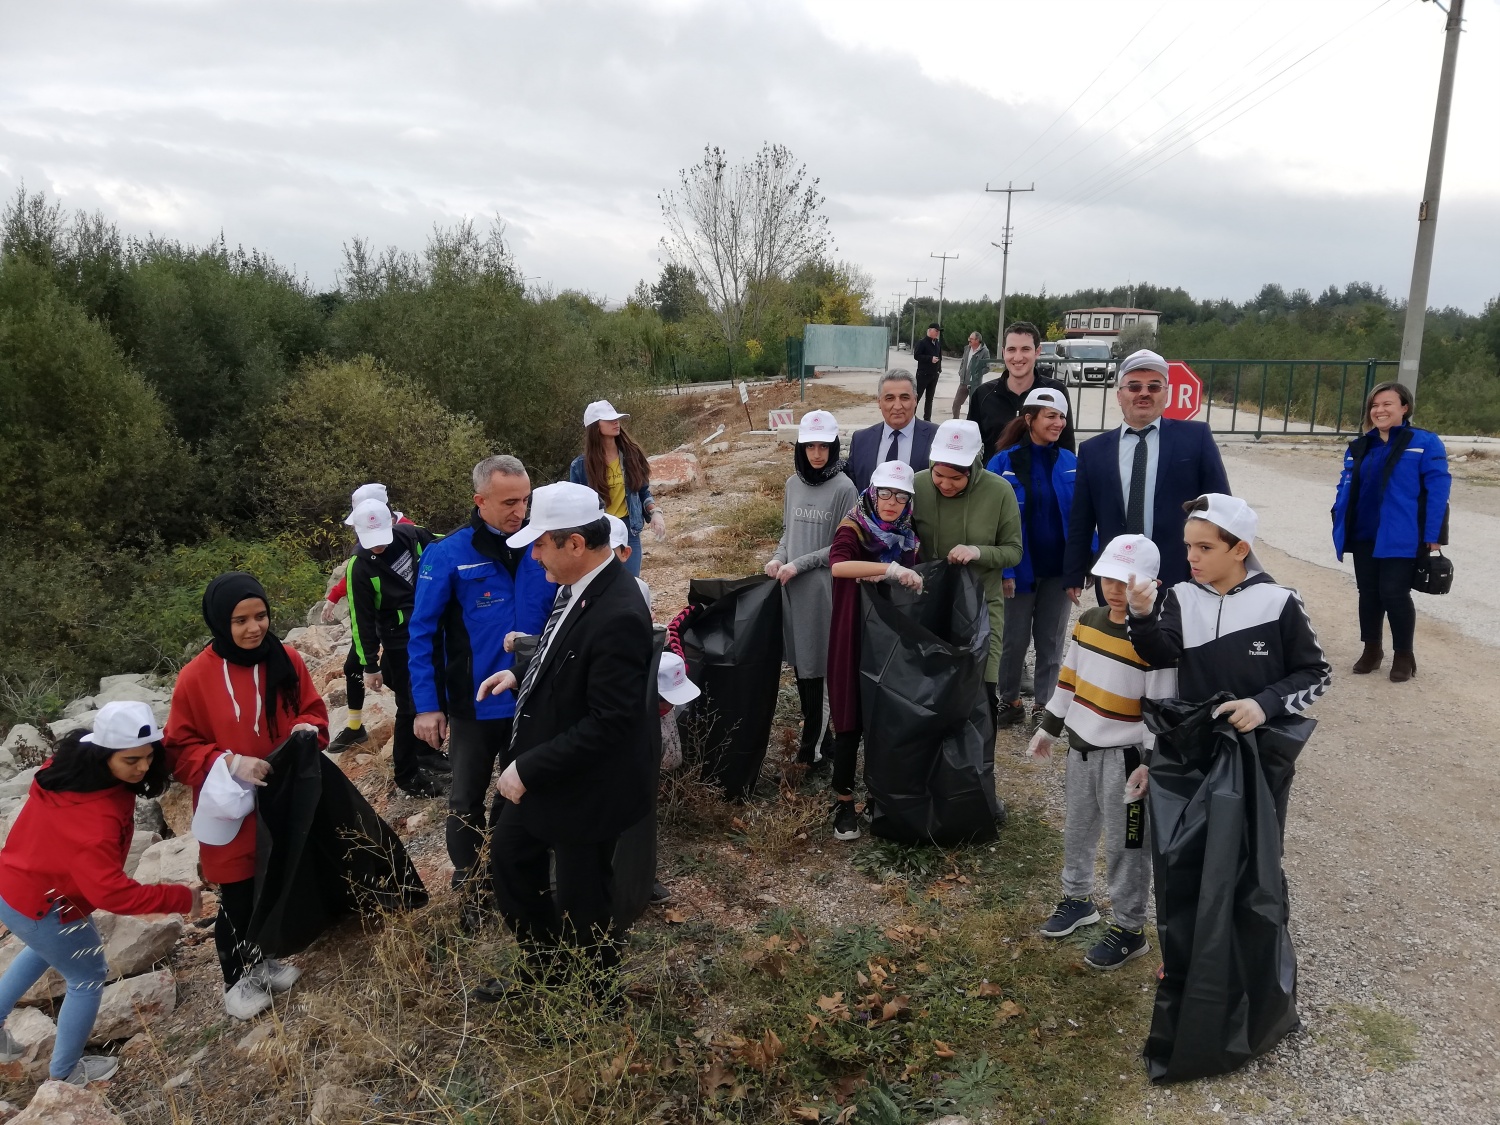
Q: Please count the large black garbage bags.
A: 5